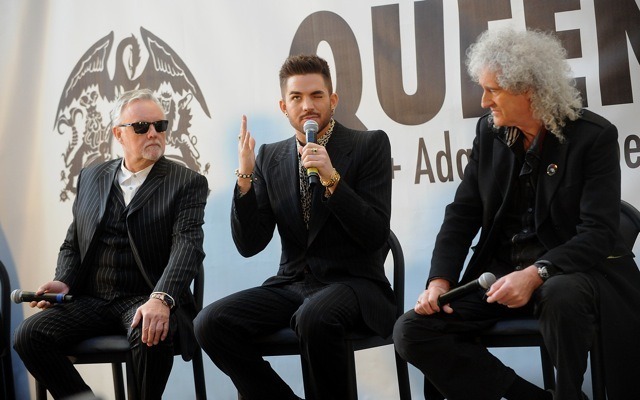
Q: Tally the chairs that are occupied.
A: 3